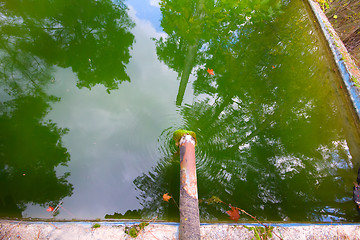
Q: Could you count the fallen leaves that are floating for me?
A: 4